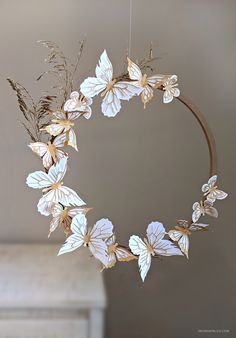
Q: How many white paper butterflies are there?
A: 14